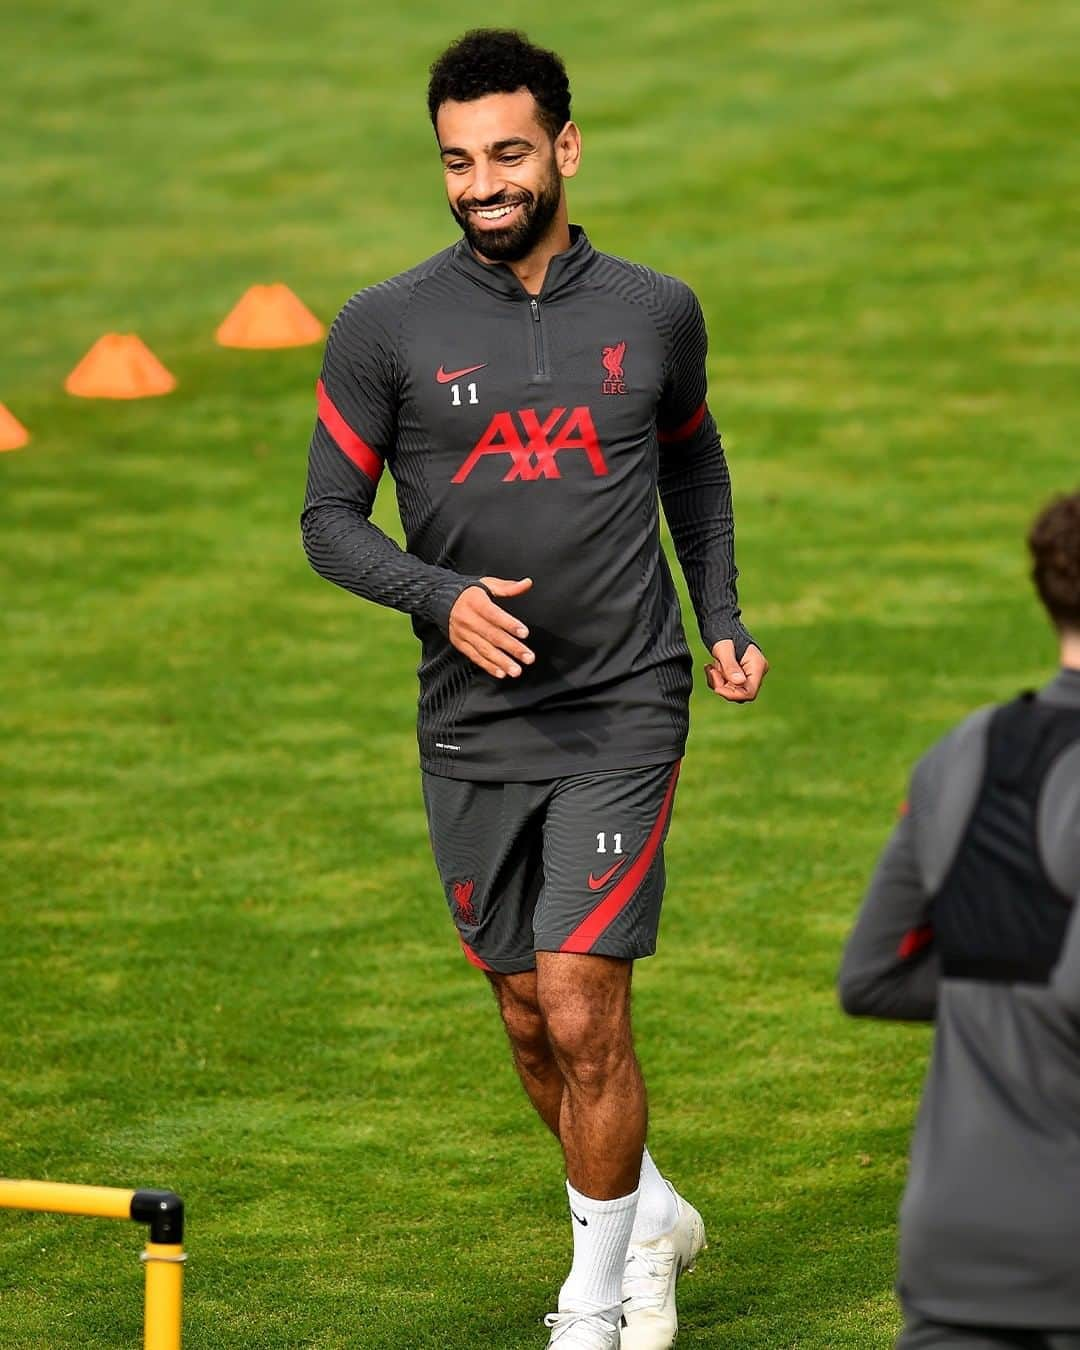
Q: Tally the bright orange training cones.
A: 3